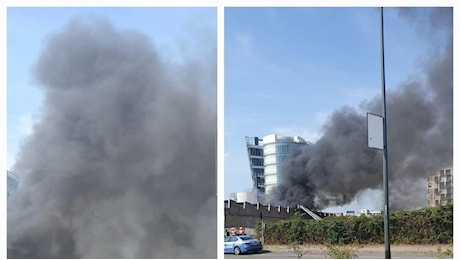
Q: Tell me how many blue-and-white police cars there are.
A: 1